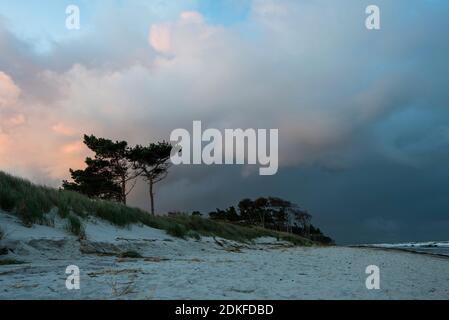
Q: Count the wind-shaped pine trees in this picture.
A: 2